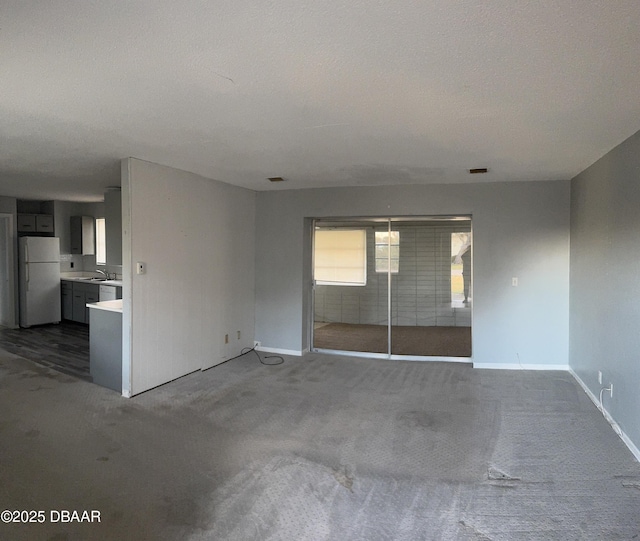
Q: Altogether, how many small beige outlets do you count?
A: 2